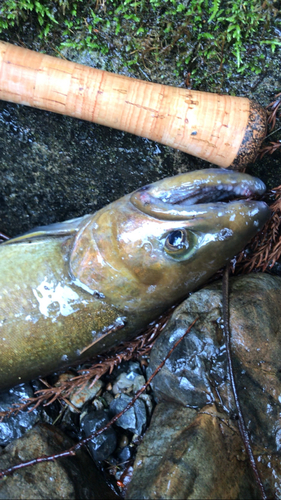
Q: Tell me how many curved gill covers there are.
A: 1